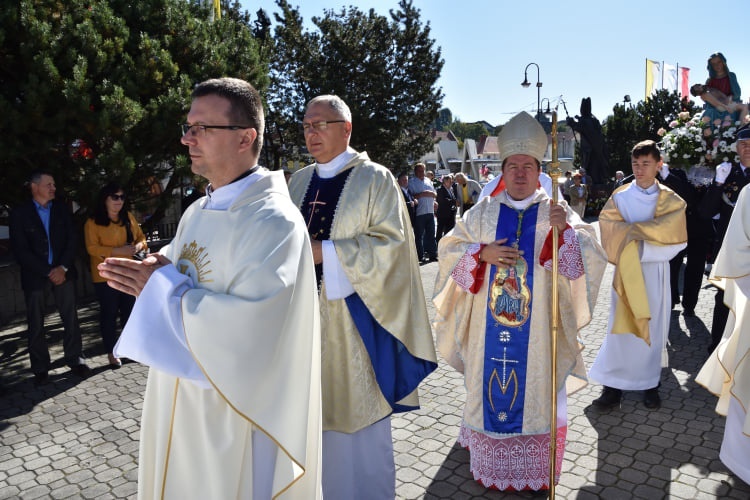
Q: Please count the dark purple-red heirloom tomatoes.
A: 0